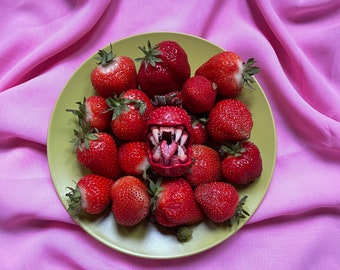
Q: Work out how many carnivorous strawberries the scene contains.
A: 1